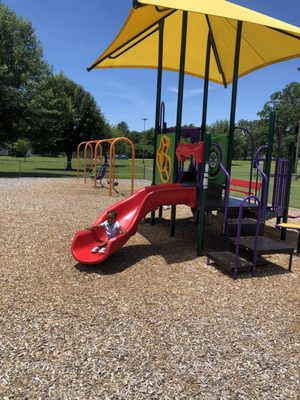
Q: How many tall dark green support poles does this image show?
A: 4